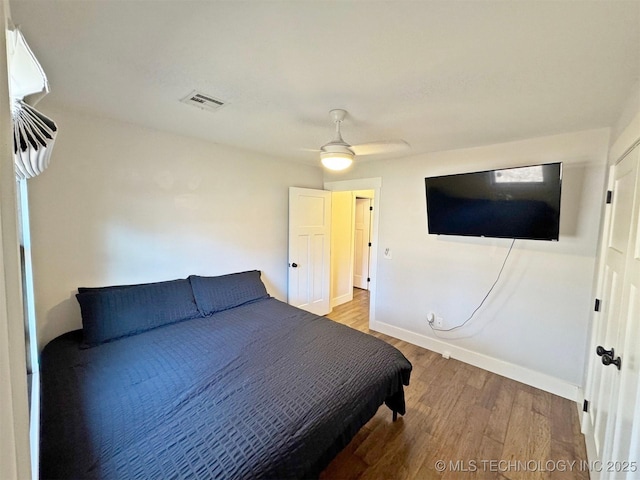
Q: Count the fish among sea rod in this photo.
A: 0